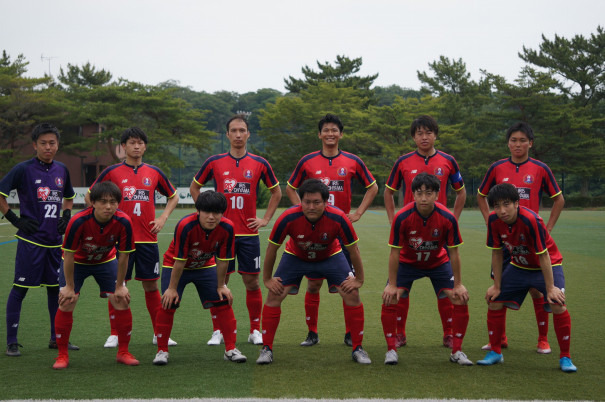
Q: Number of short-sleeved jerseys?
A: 11